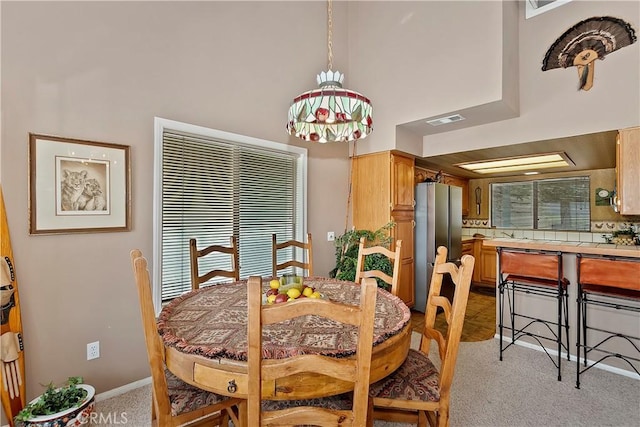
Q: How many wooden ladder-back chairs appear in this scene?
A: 6